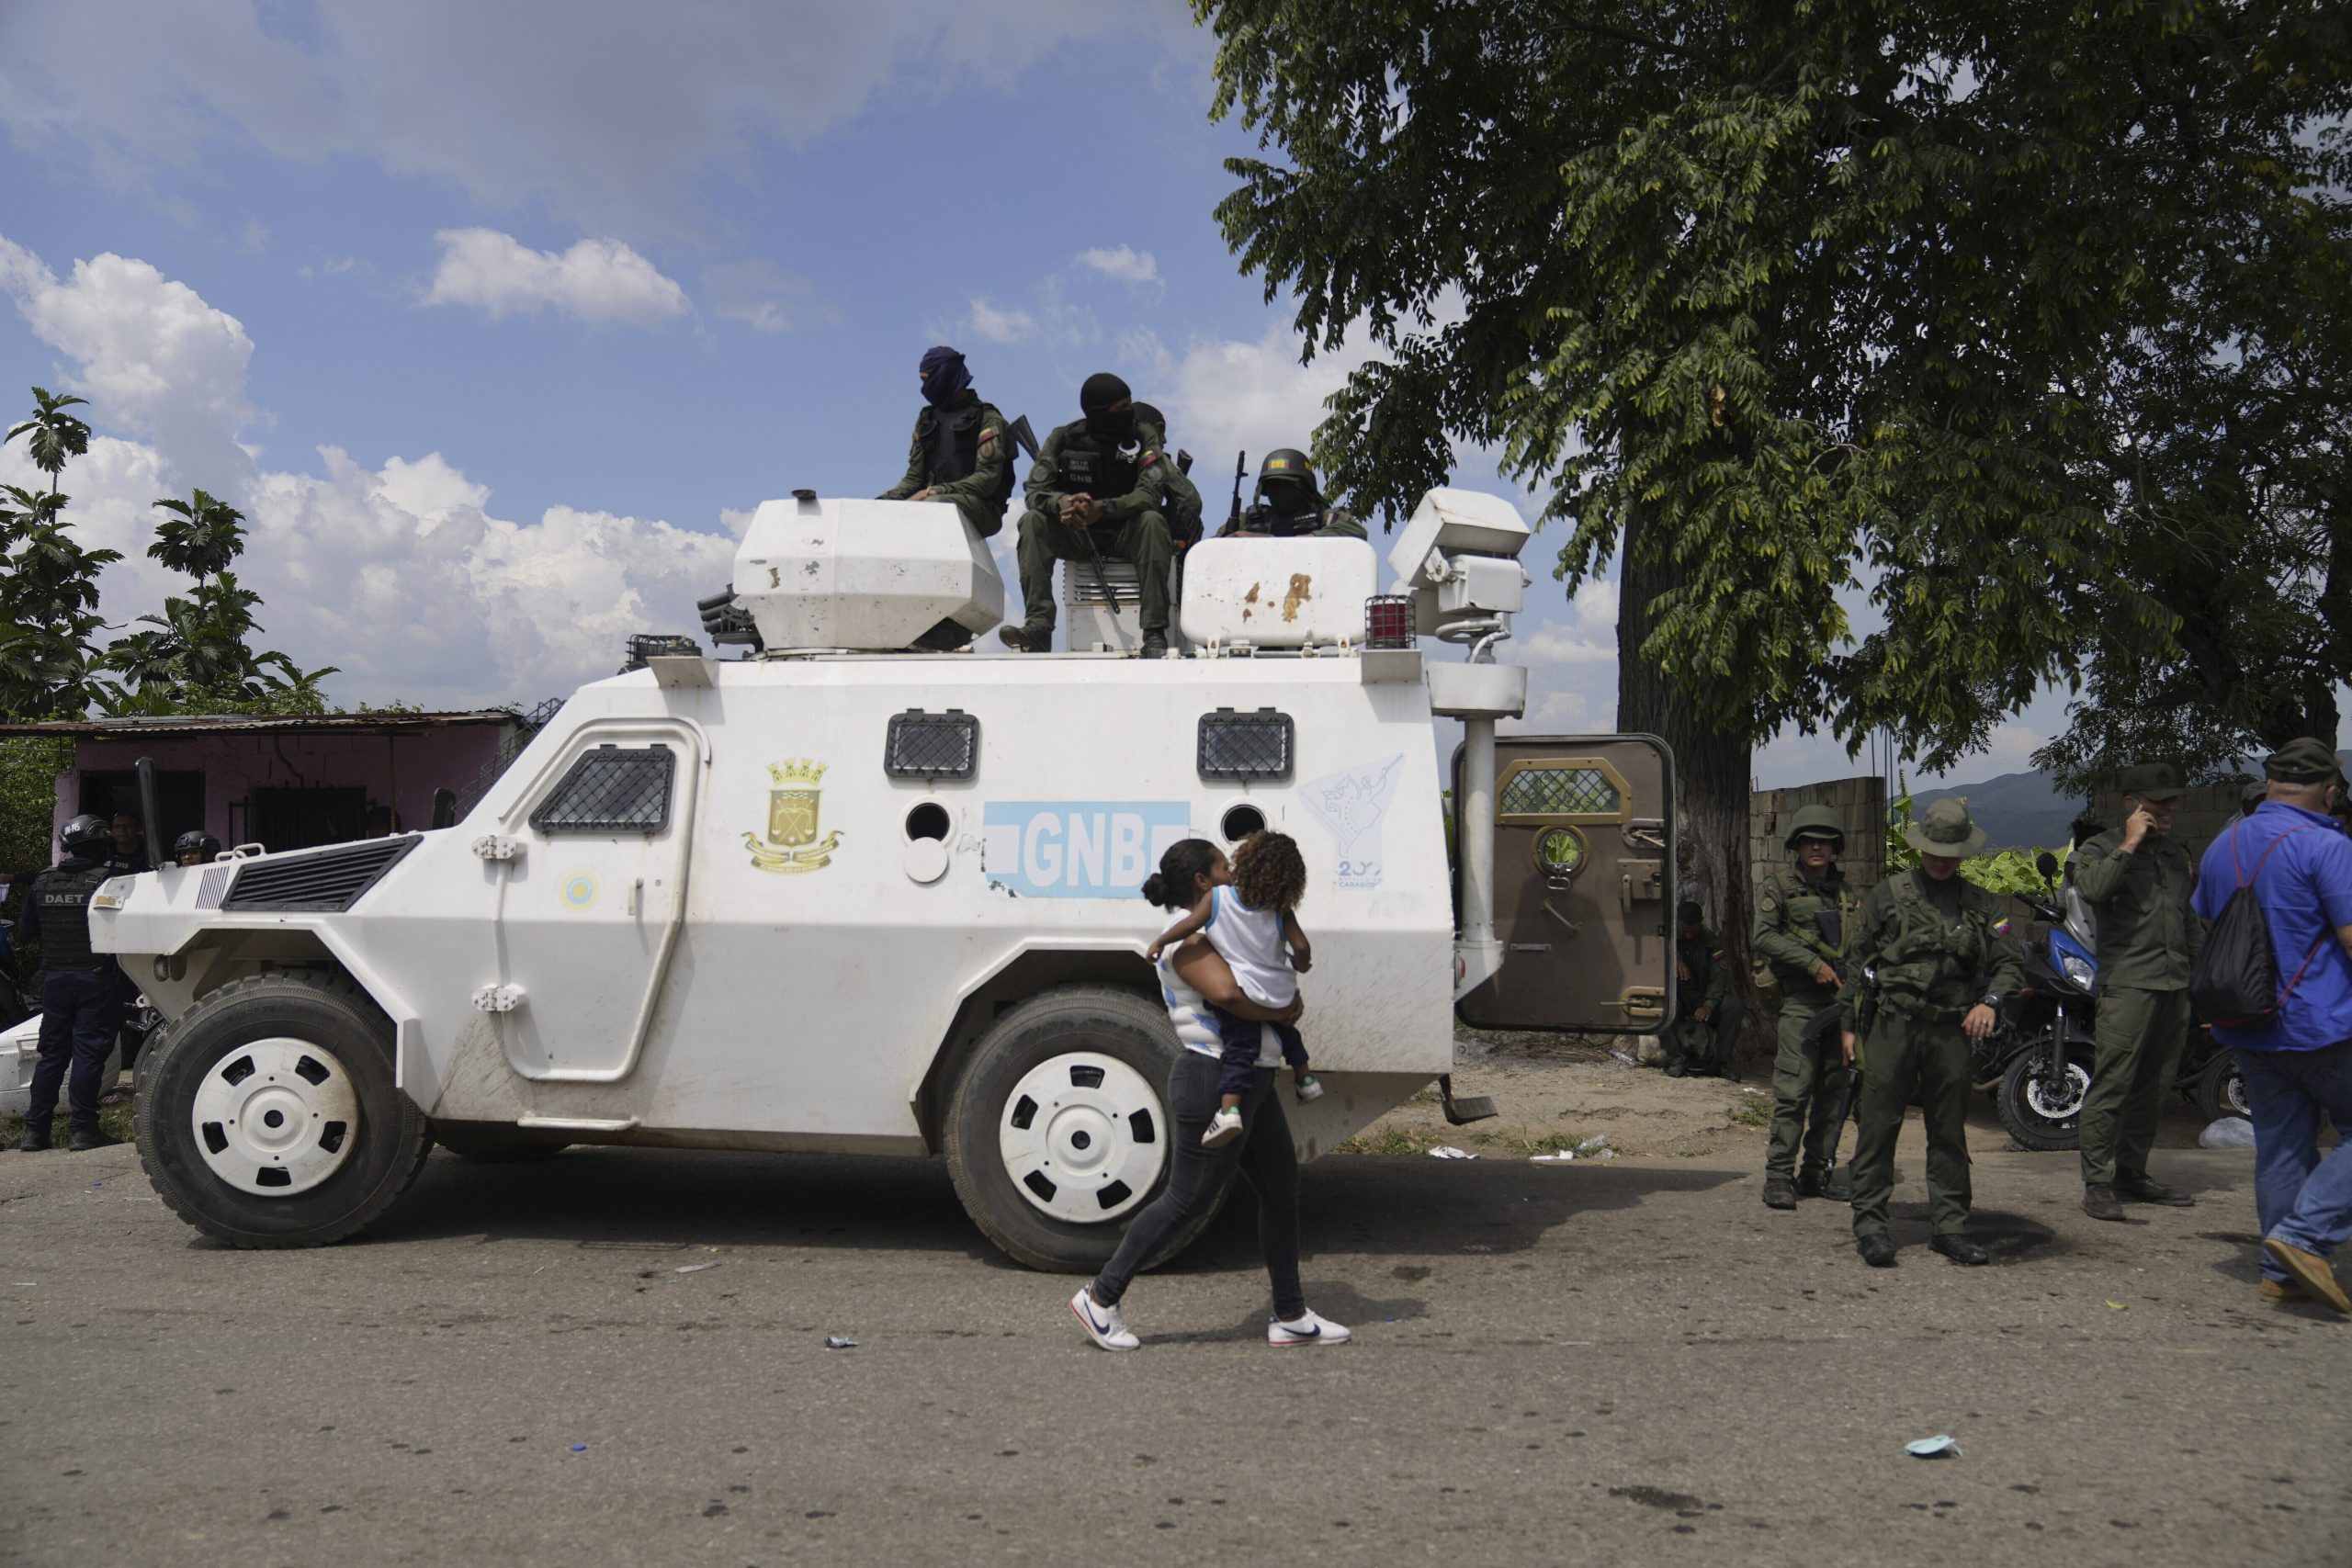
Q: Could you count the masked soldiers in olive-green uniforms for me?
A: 4